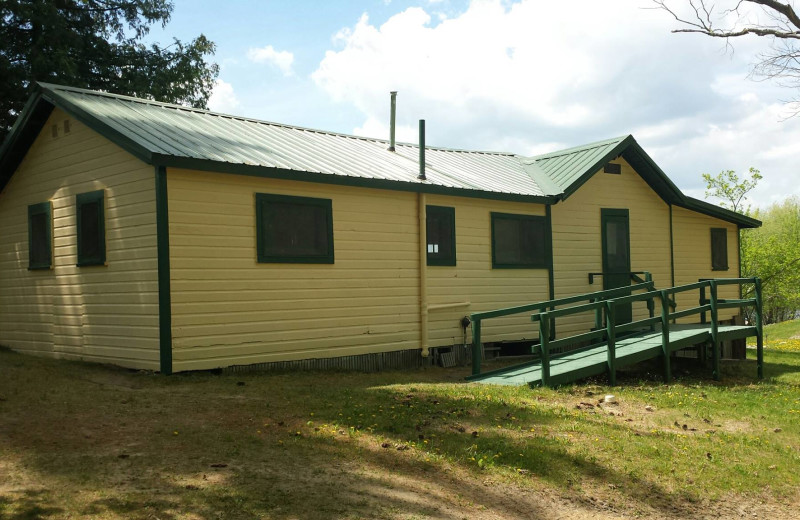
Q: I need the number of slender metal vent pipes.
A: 2